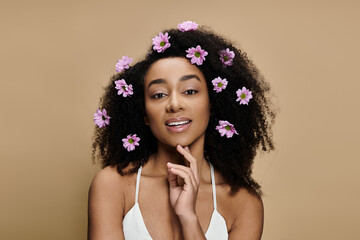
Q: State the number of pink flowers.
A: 11